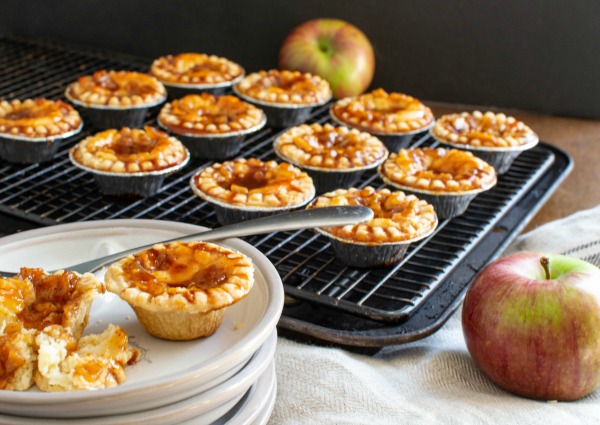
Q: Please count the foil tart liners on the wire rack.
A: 12